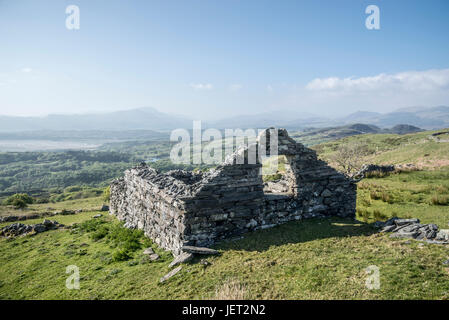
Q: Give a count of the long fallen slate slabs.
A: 3